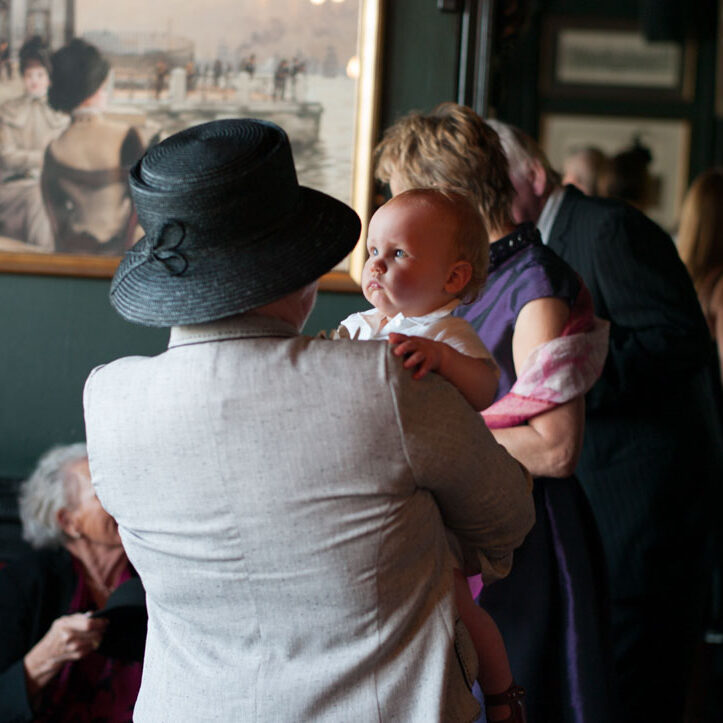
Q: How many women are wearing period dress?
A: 2